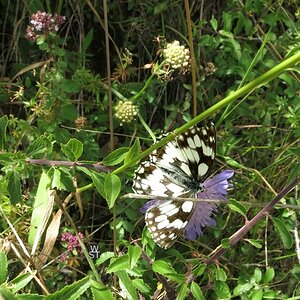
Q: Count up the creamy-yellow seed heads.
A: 2